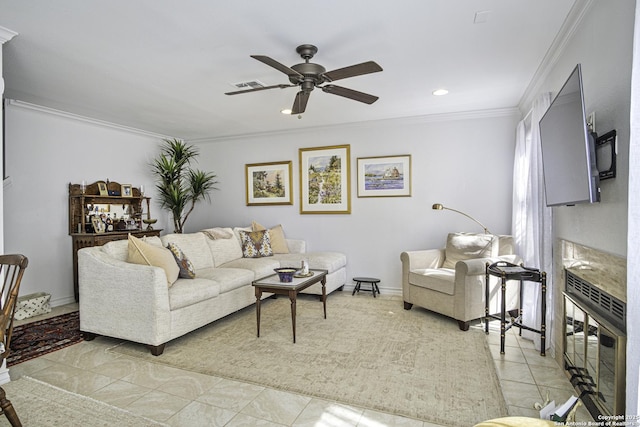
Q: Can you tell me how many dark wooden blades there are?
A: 5